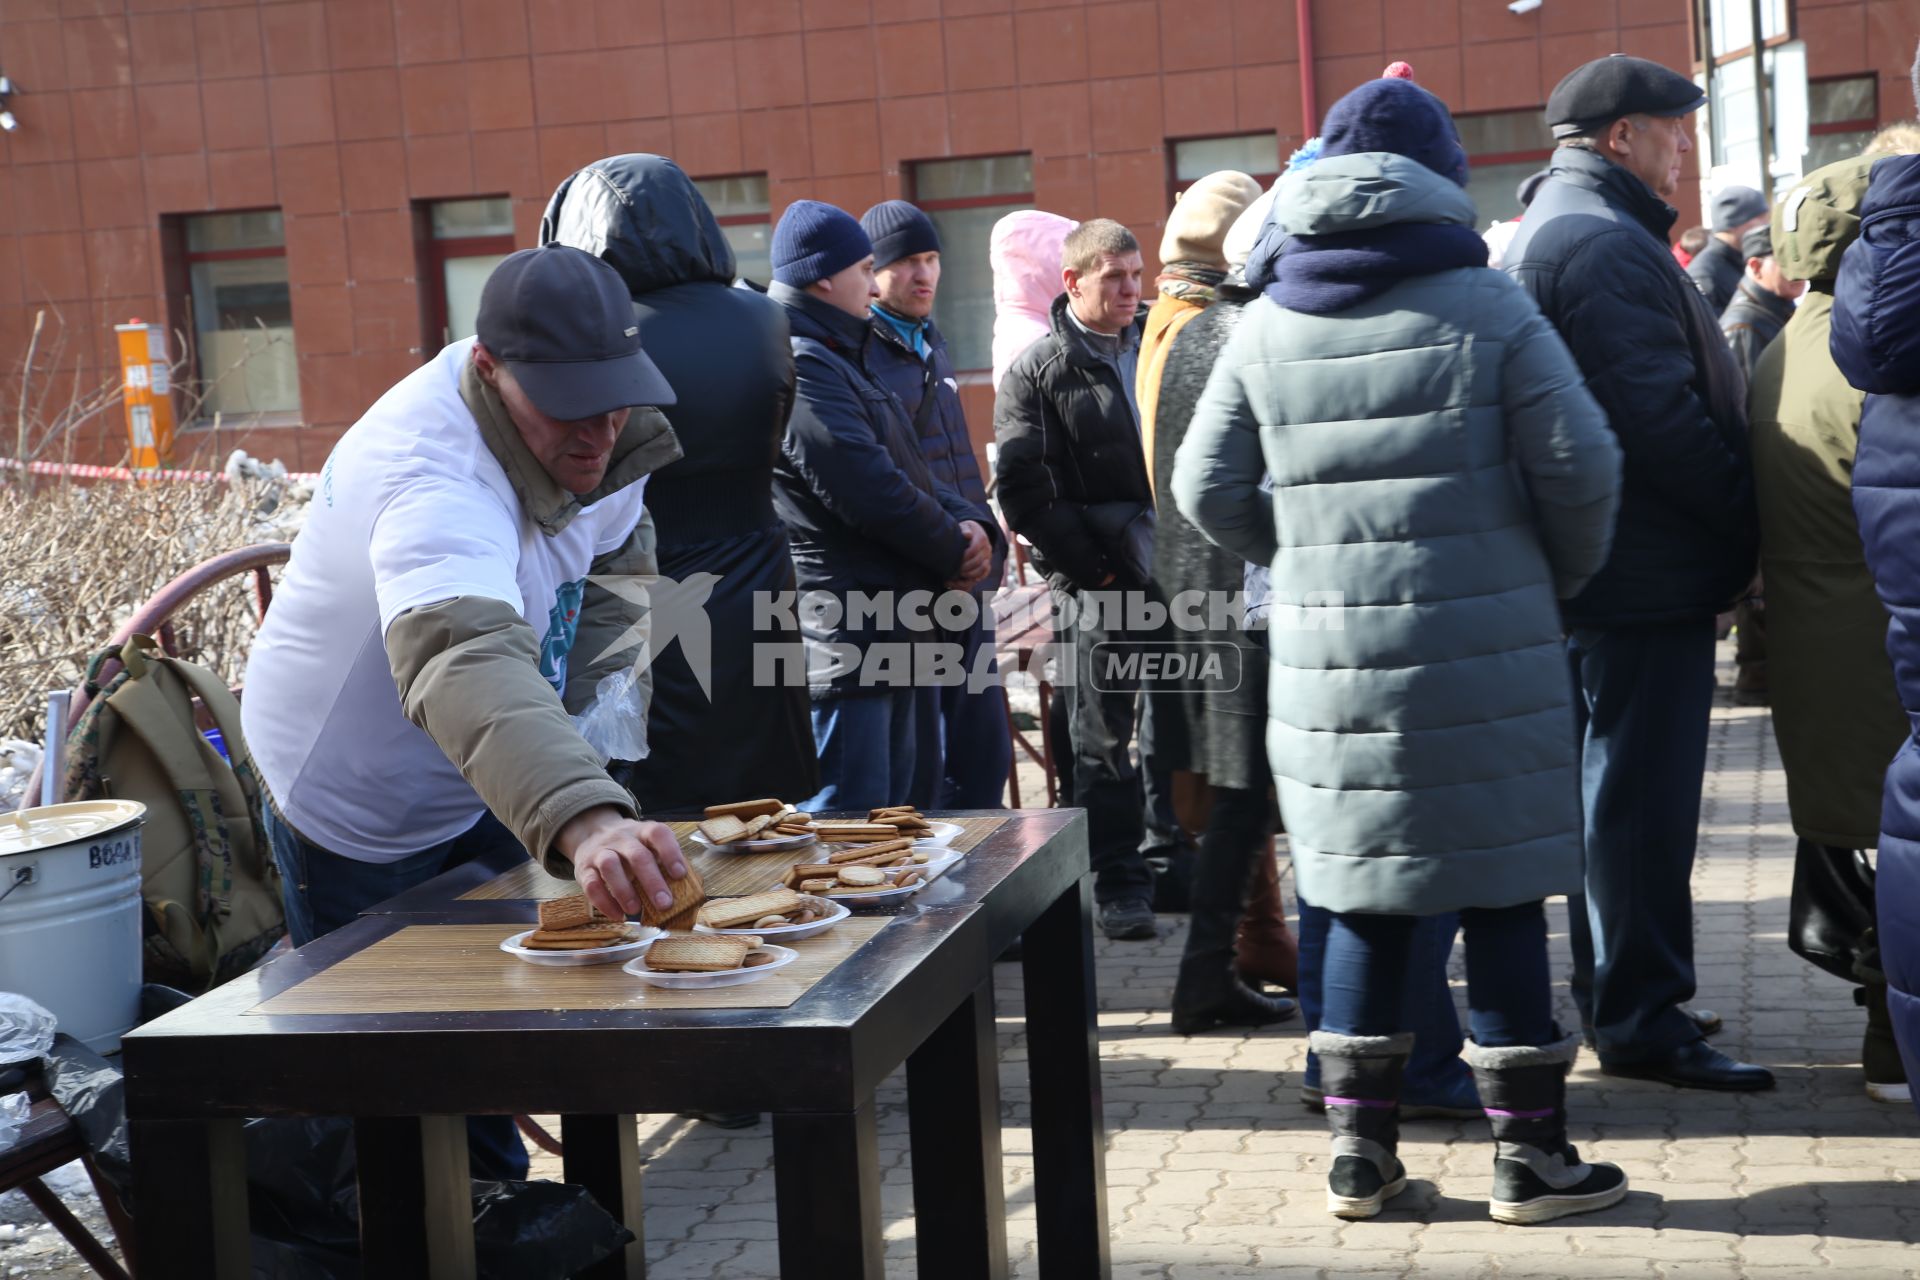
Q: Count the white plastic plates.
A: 7